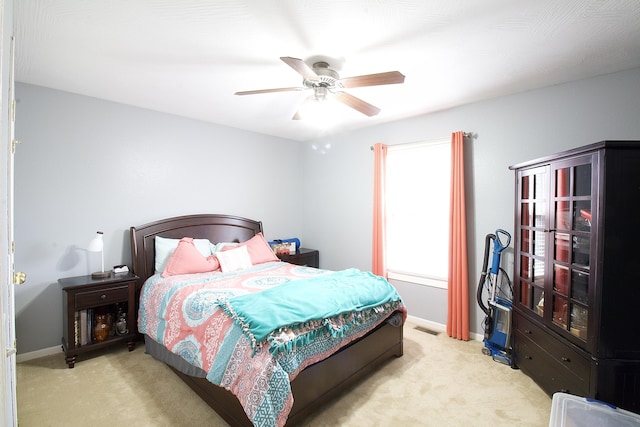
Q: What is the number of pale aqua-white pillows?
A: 2